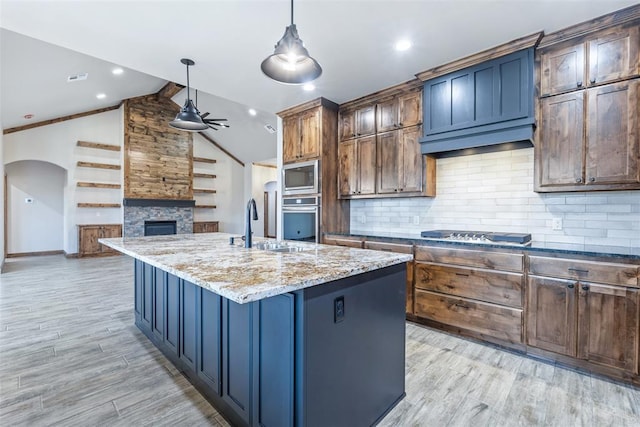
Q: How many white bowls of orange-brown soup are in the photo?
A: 0